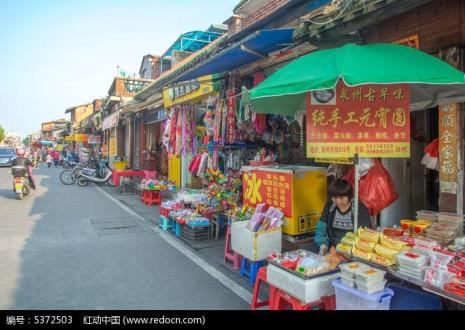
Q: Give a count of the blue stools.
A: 3